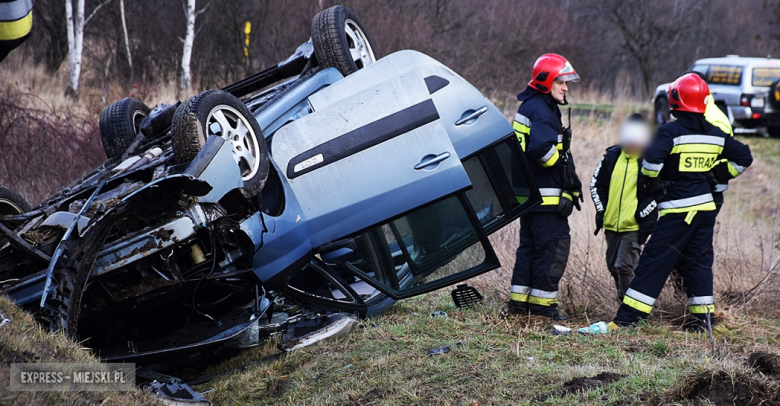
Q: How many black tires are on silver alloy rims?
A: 2